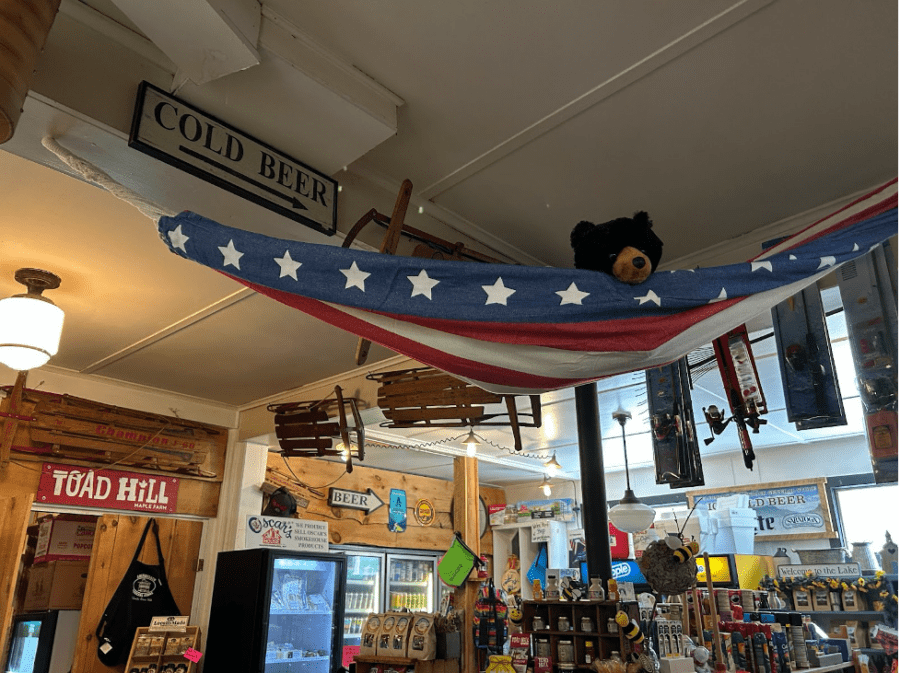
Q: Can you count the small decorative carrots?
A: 0